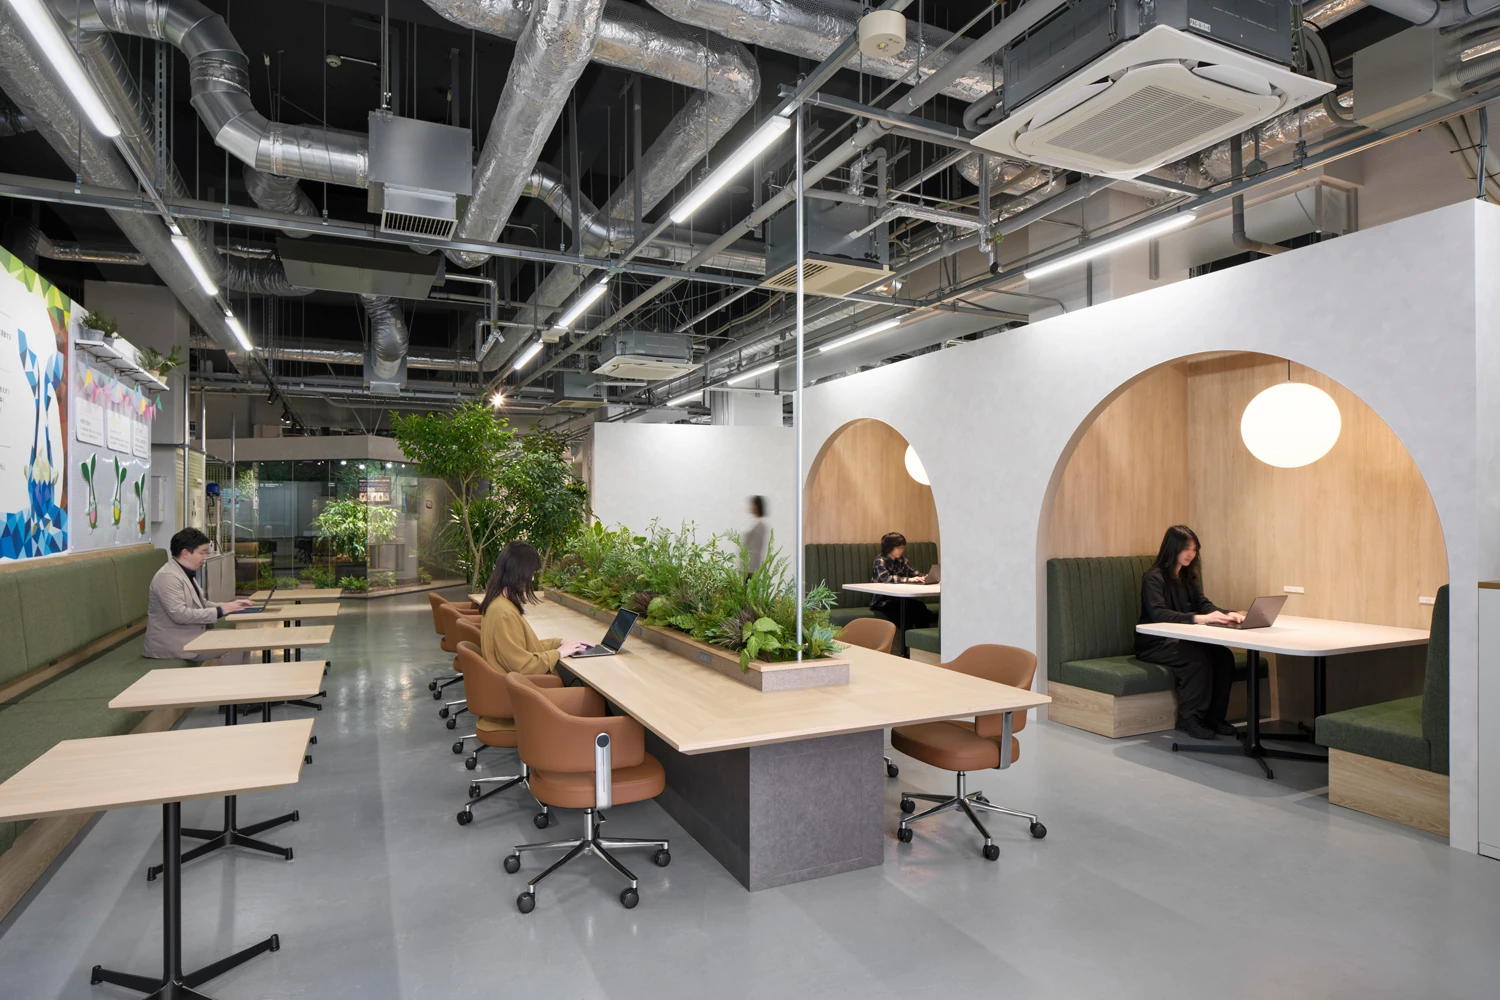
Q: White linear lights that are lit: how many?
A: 10